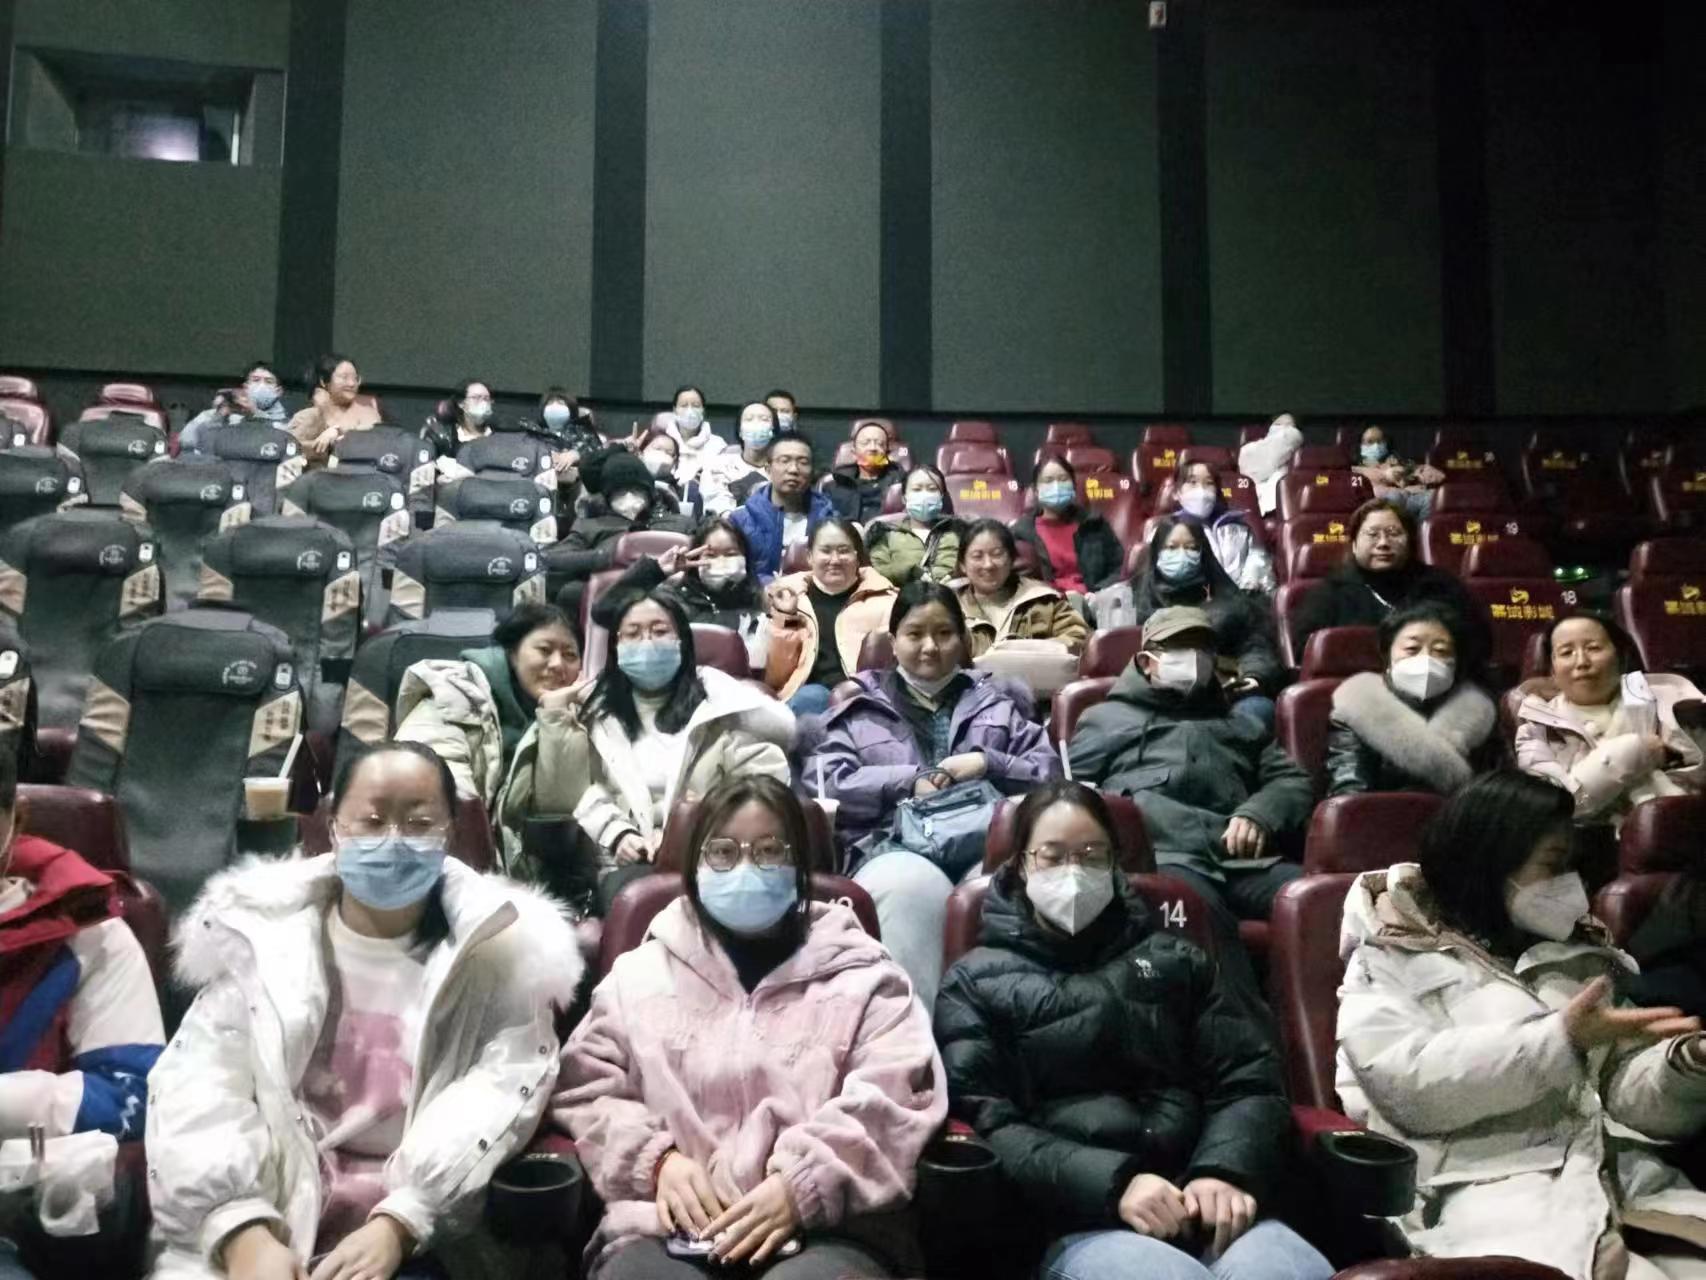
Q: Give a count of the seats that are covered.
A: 15